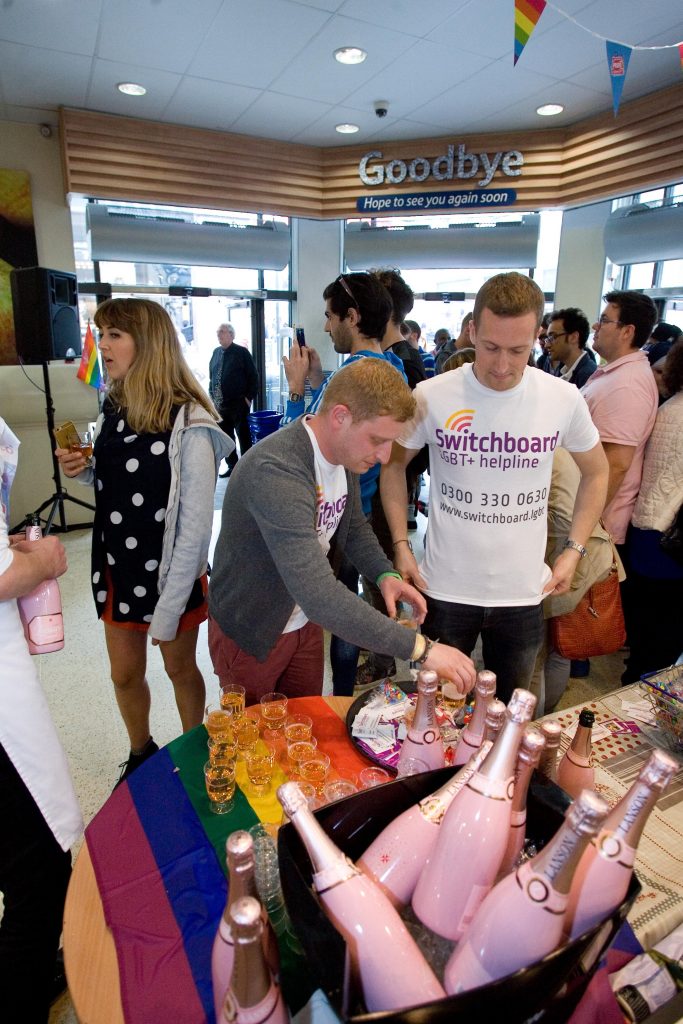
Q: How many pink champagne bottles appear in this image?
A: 14